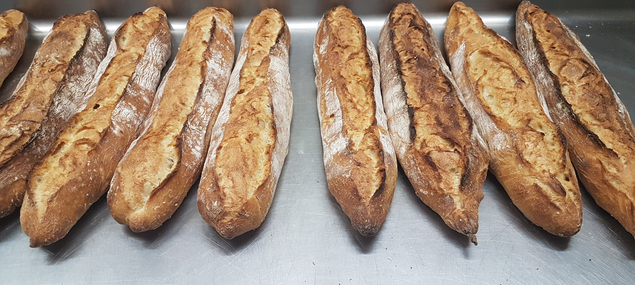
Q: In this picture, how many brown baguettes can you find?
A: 9